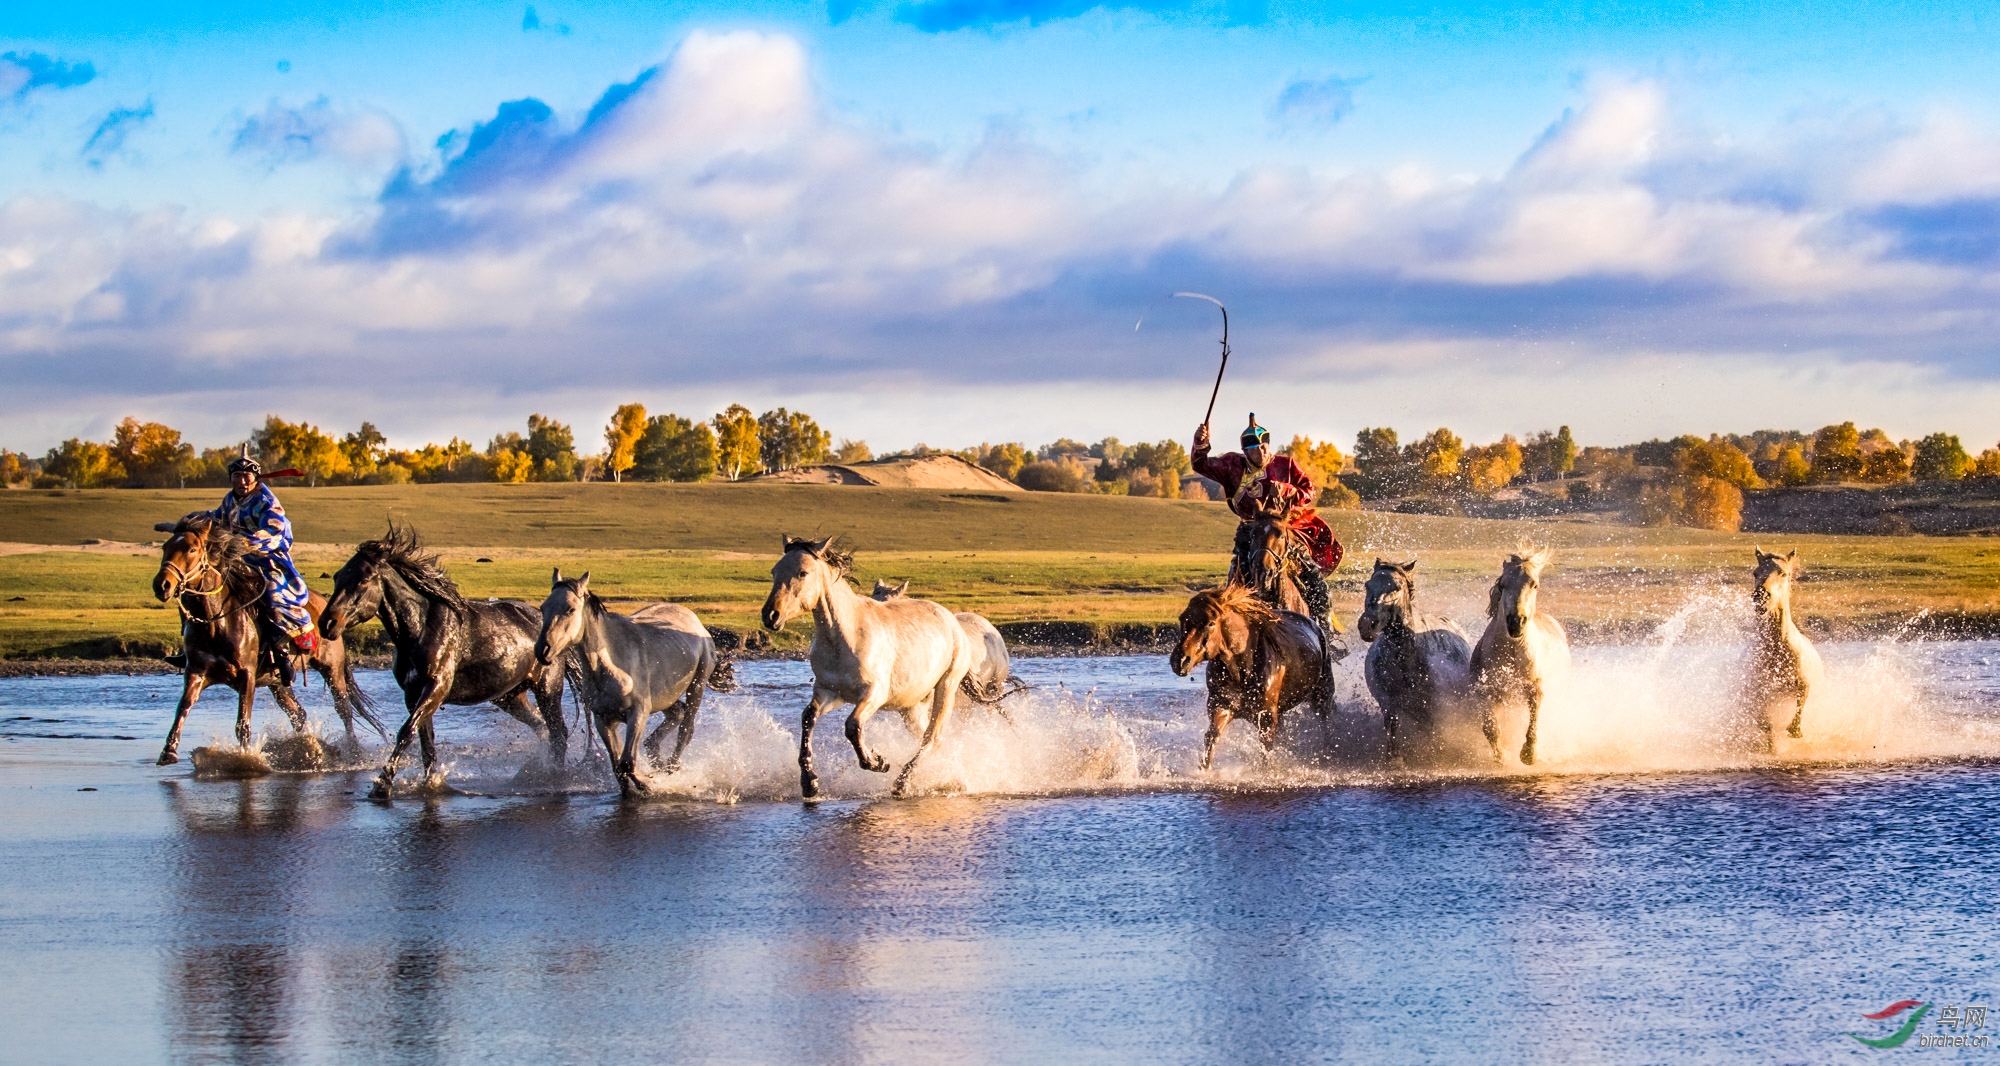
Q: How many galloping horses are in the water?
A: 10